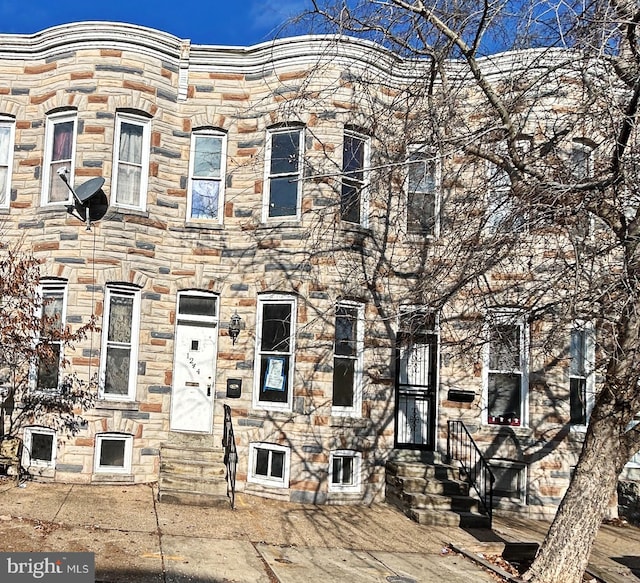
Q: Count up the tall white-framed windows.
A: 15